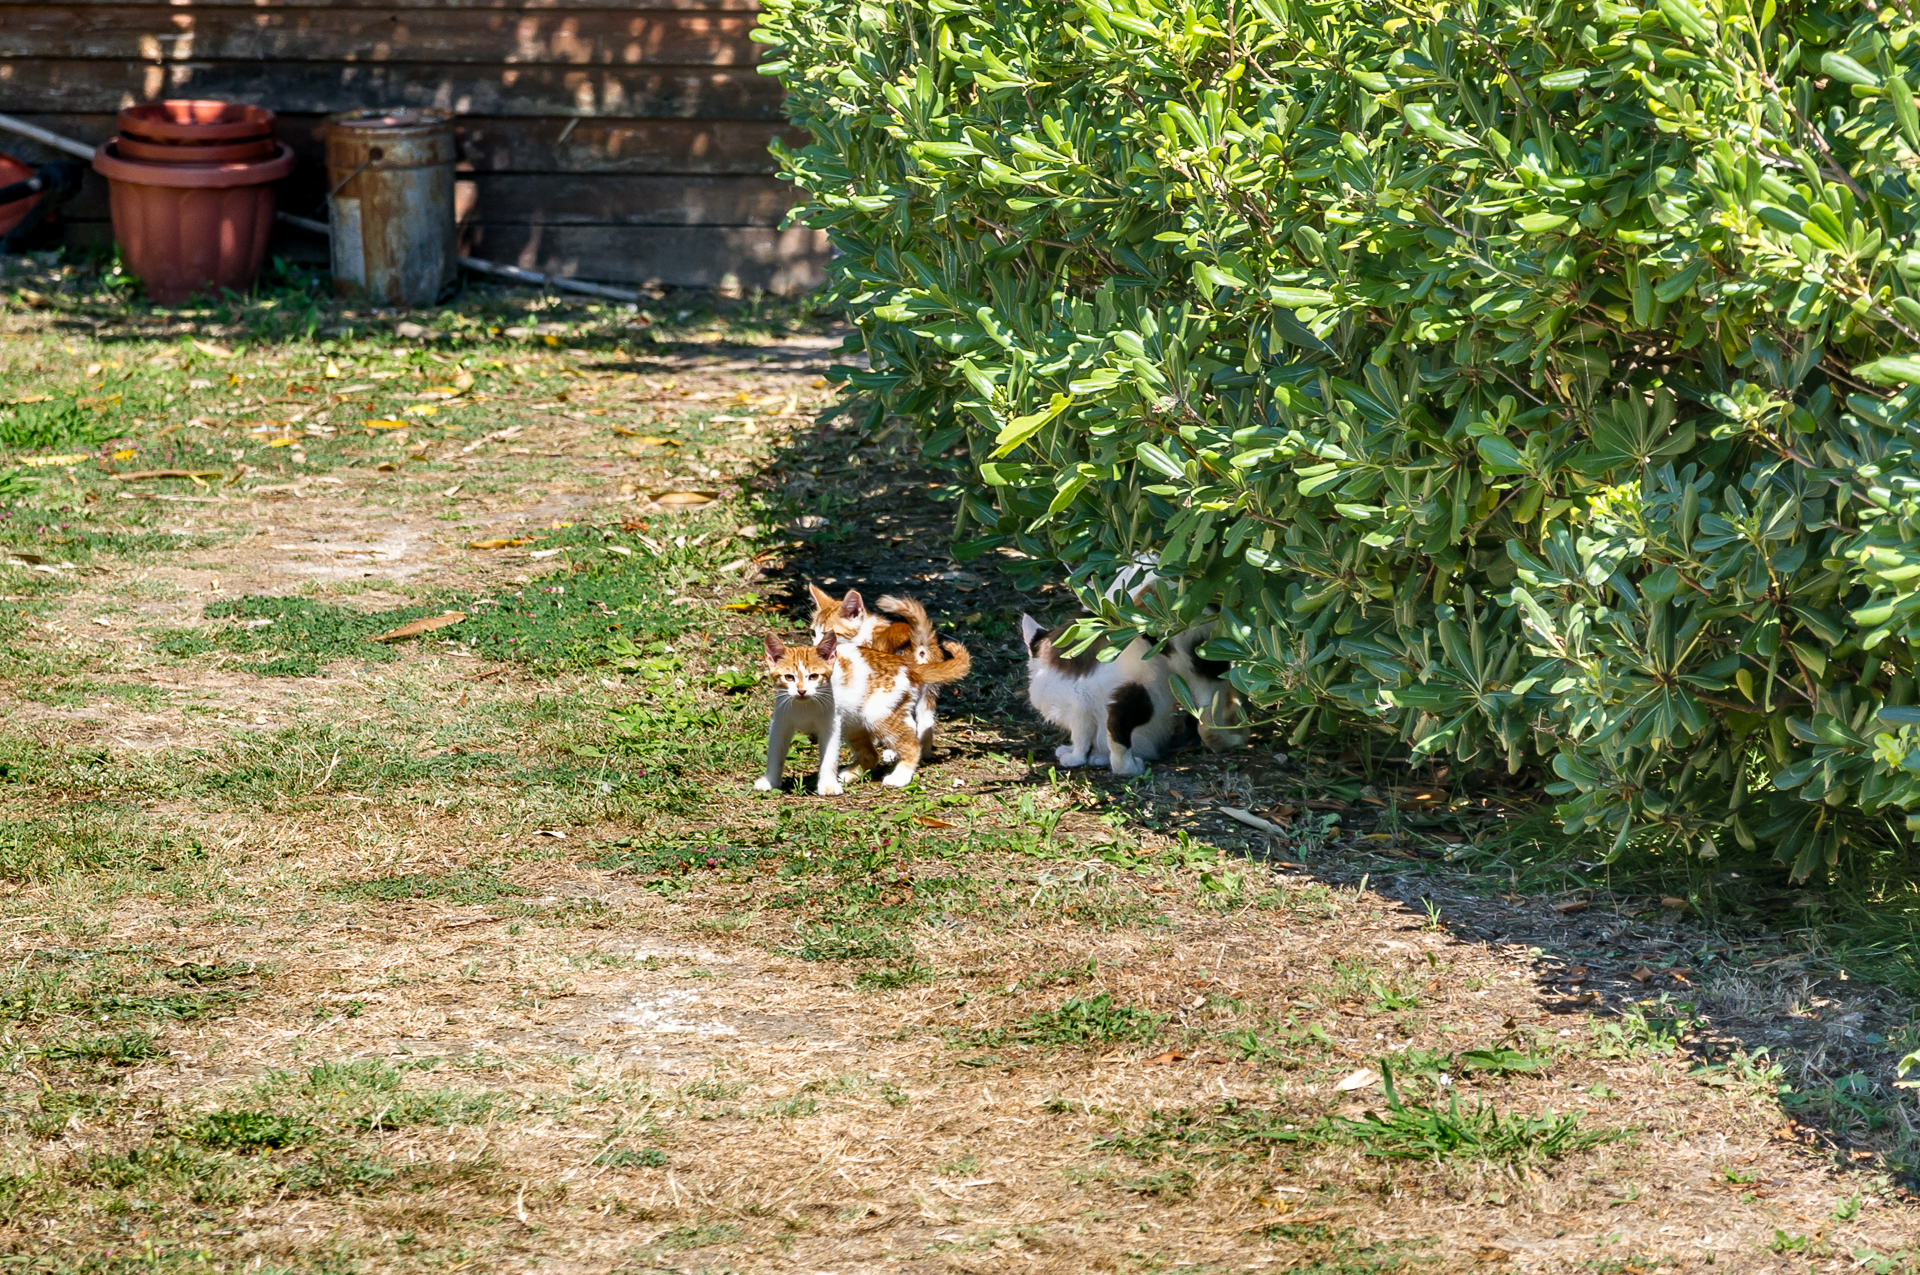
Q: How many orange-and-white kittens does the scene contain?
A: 2